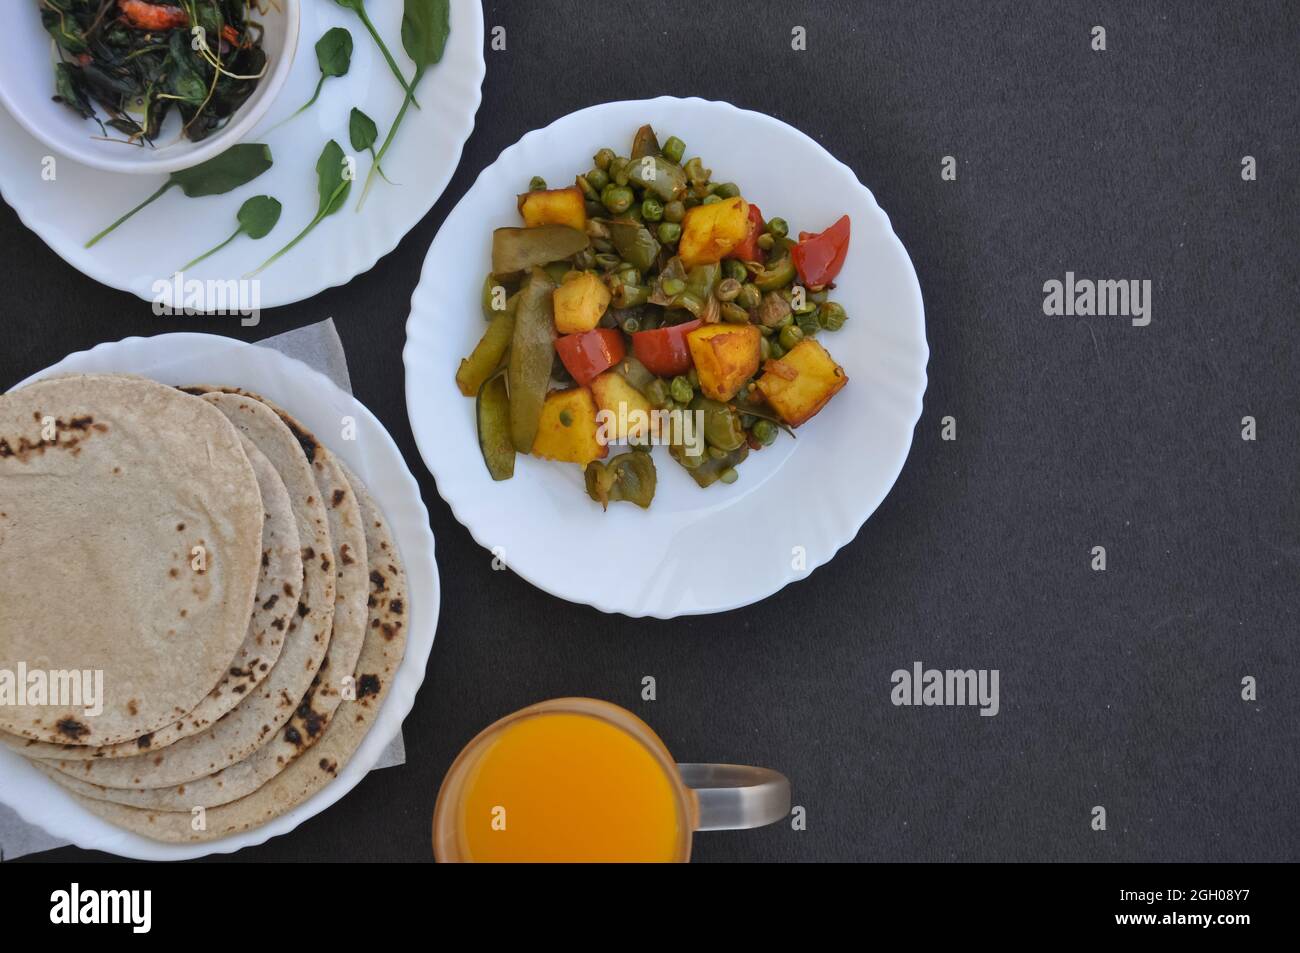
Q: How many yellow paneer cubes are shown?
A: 7